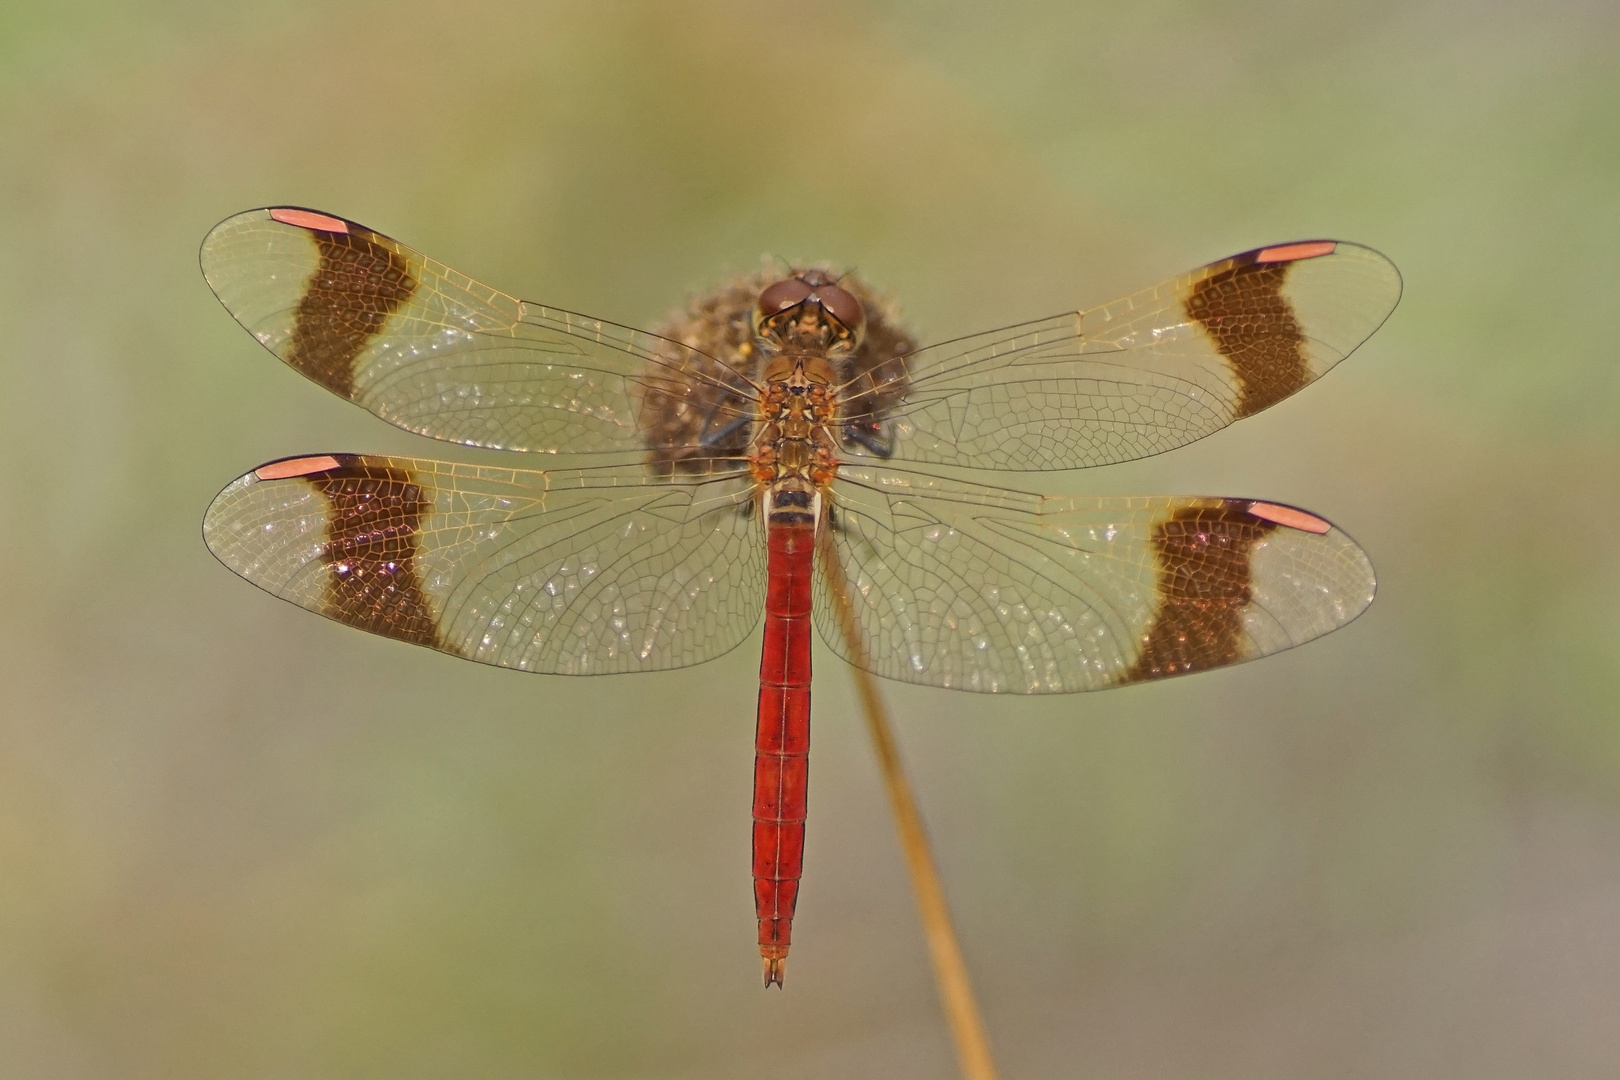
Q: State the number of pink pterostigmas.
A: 4